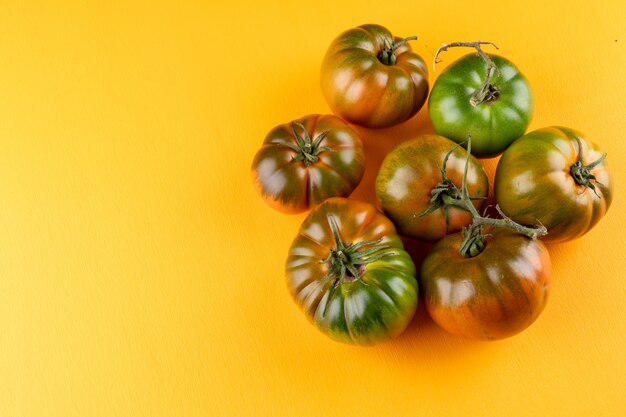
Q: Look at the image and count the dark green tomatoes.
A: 1